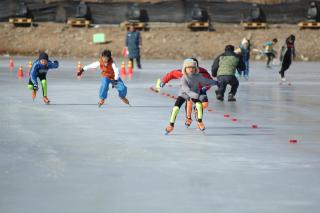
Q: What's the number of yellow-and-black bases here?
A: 6